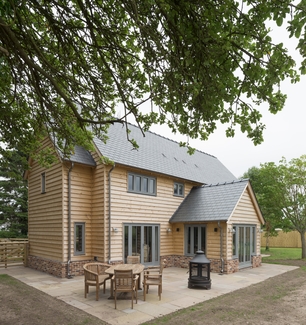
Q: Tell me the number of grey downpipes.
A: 3